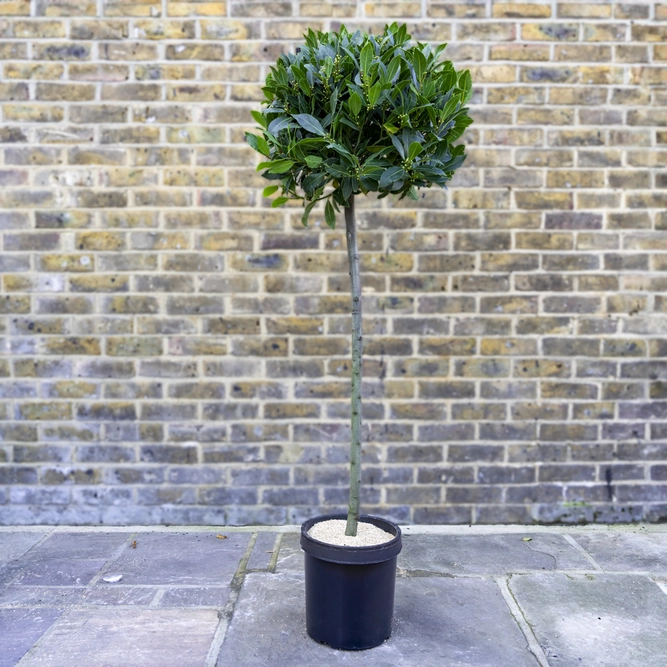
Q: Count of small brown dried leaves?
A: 2